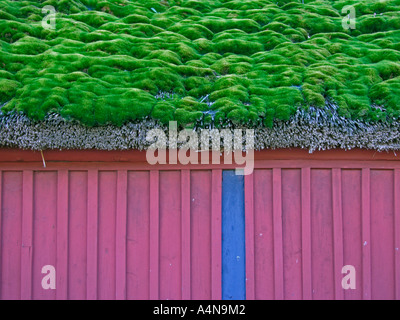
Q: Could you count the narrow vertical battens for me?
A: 13